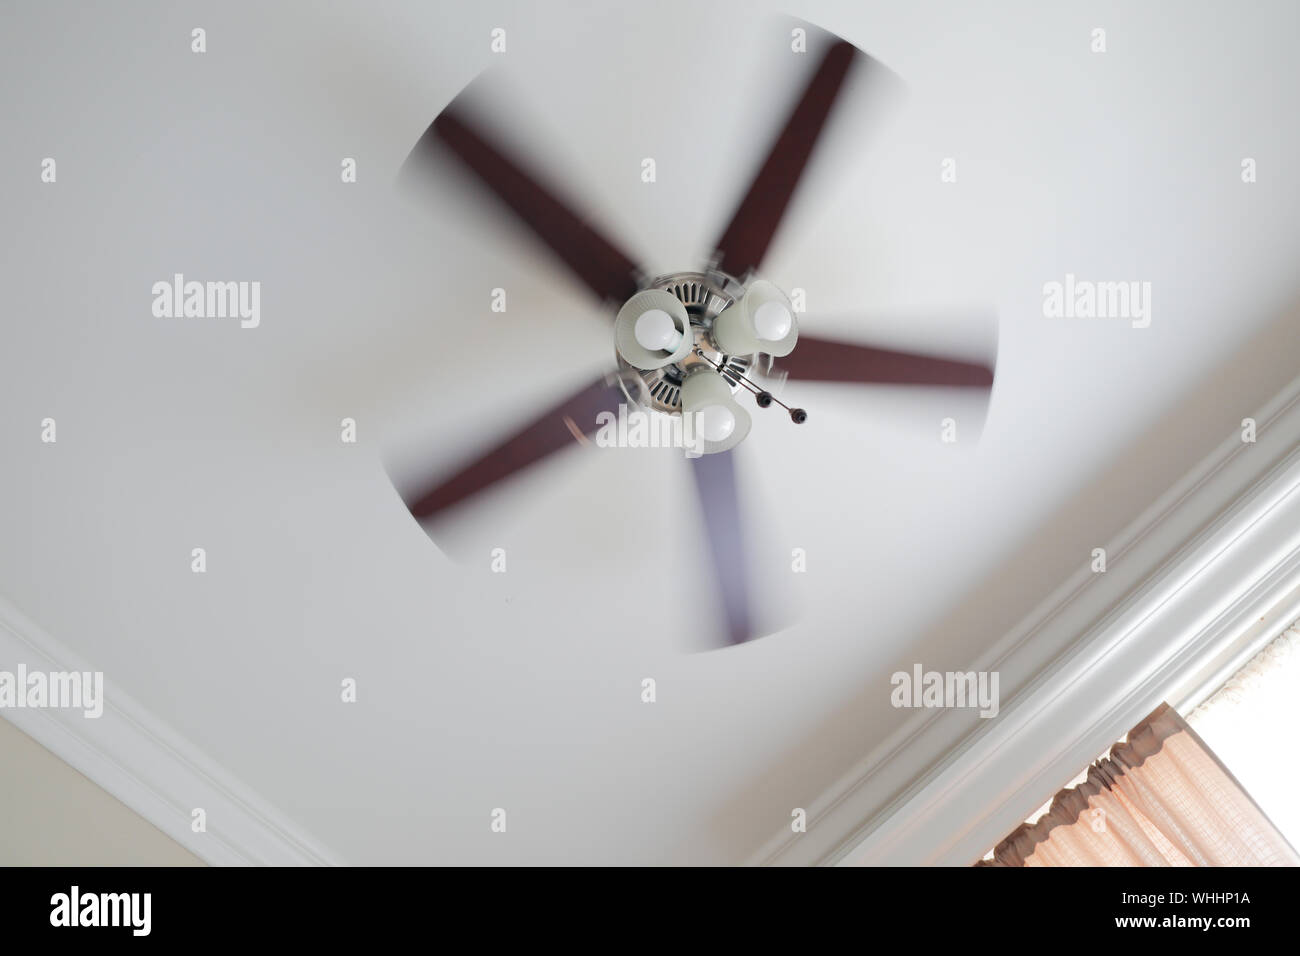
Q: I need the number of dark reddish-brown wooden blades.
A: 5